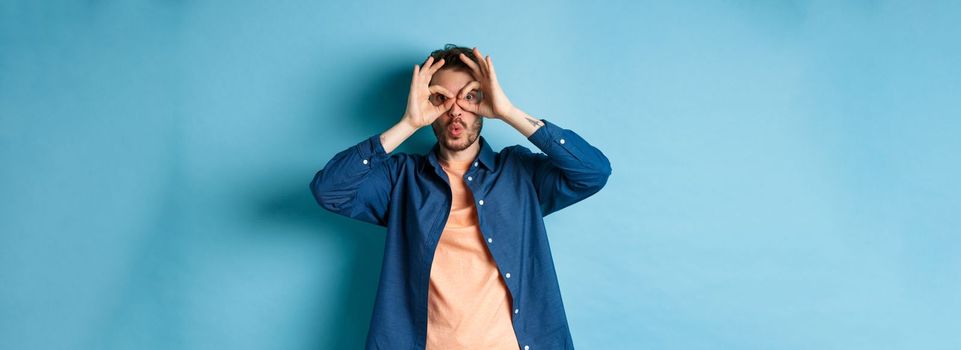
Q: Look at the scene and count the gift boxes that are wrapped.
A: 0